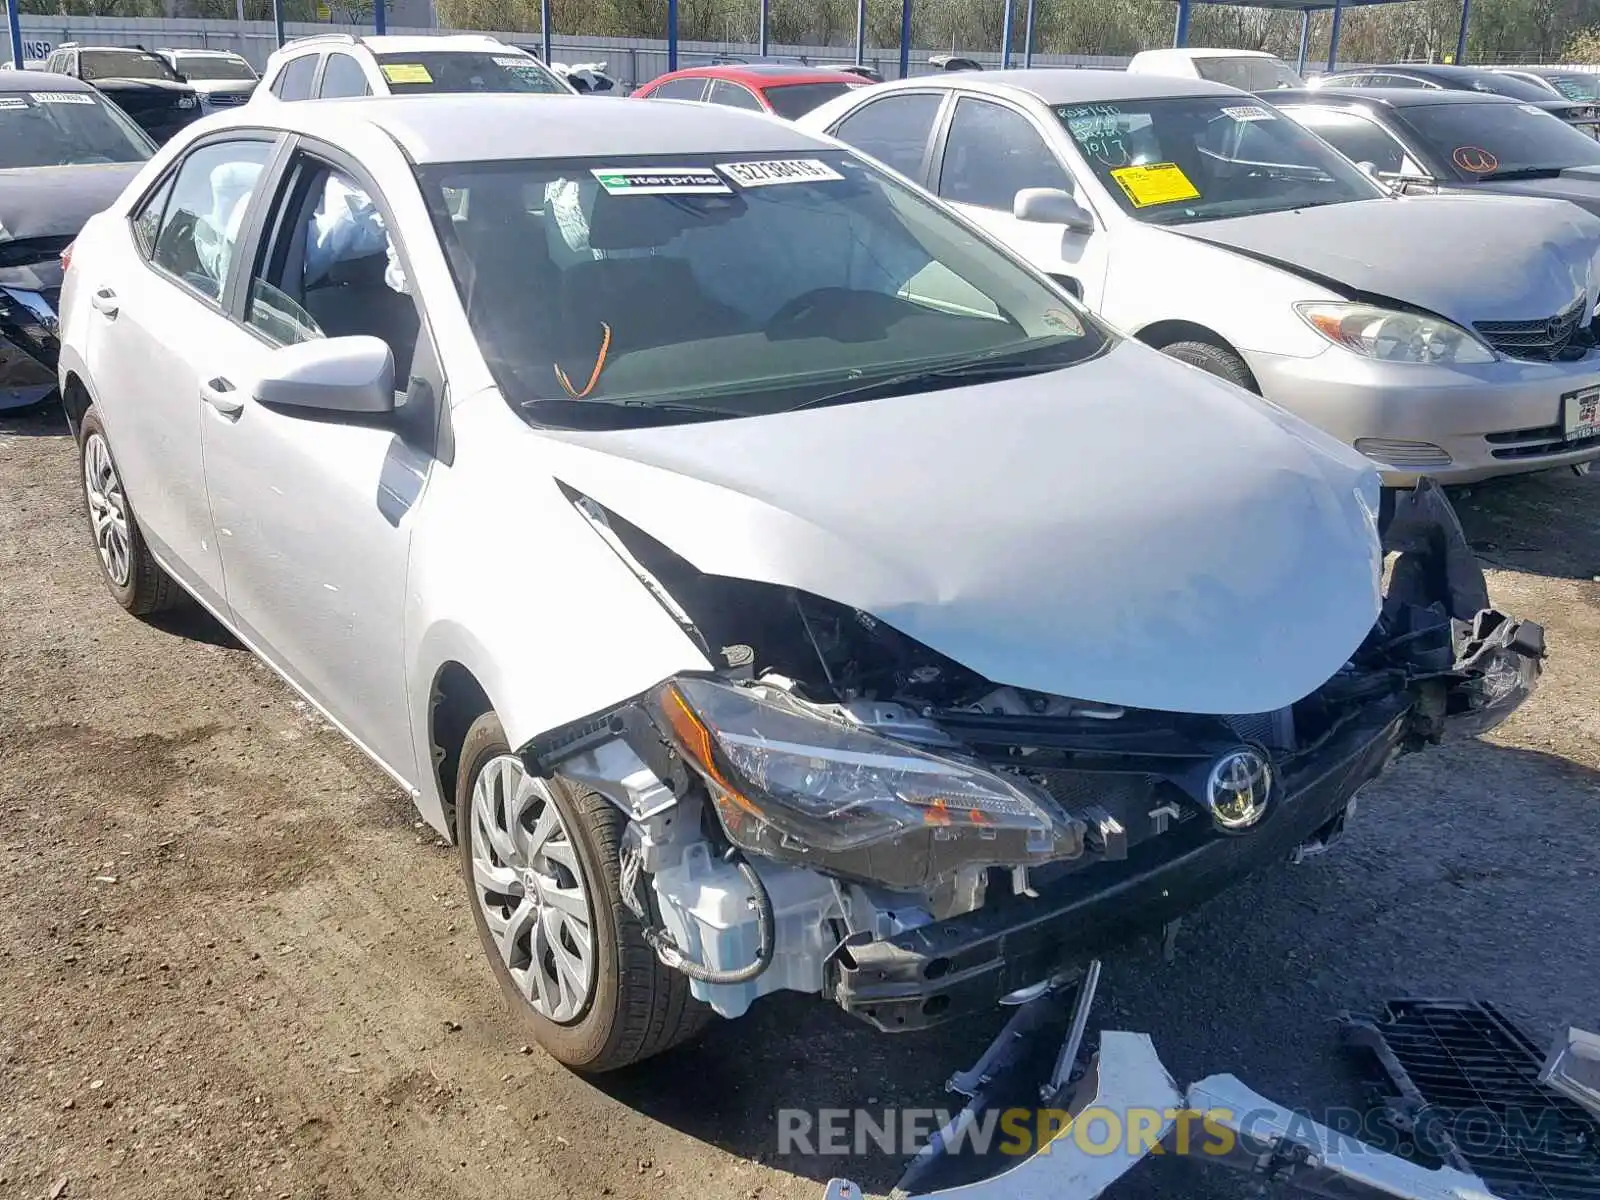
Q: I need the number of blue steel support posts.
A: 14